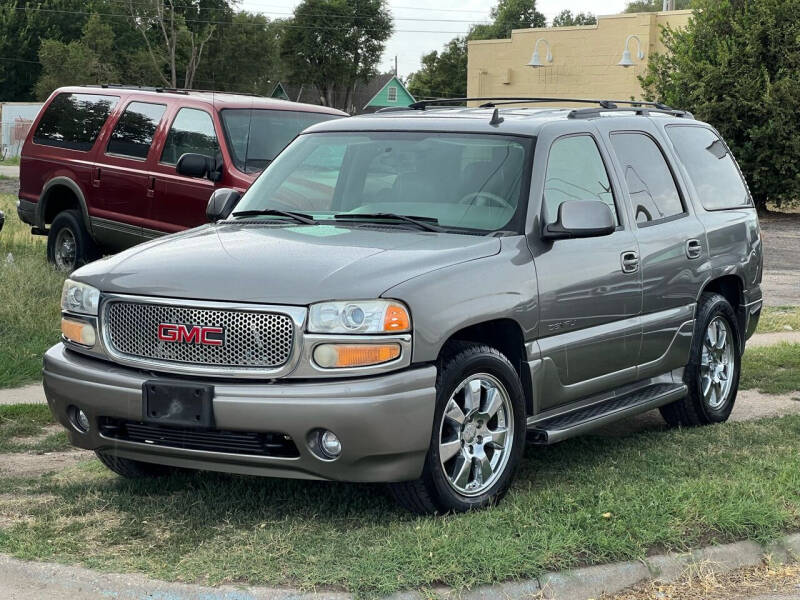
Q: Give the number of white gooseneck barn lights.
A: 2